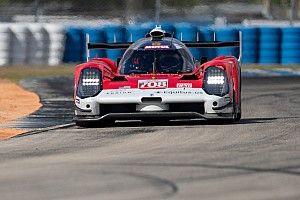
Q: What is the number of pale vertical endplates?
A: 2